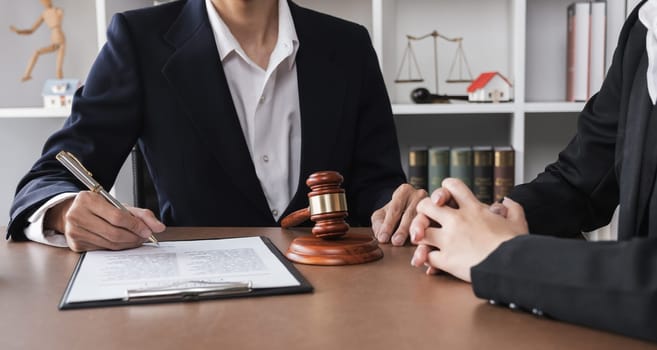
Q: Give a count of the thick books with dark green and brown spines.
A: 5